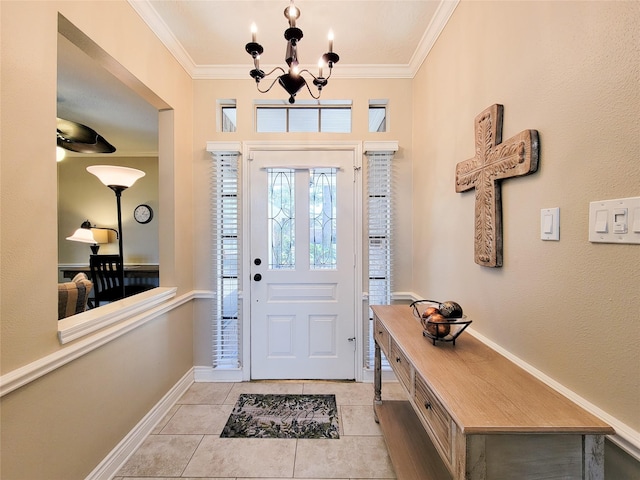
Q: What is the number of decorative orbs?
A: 3